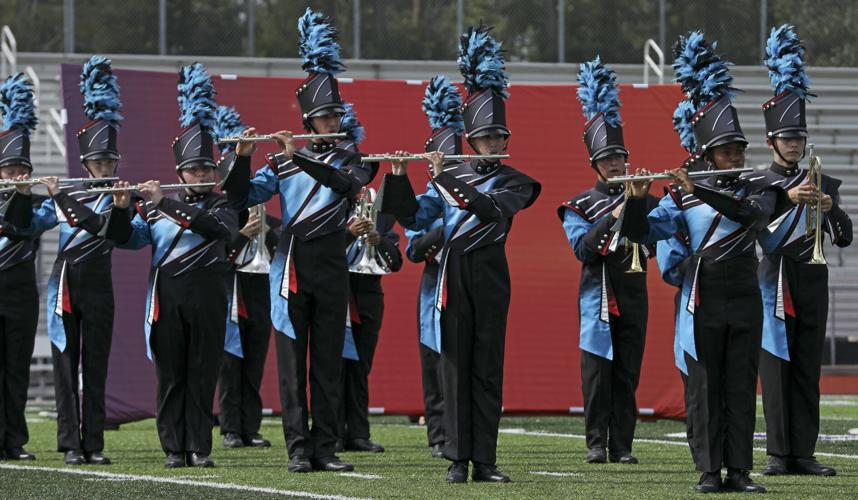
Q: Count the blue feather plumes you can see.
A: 12